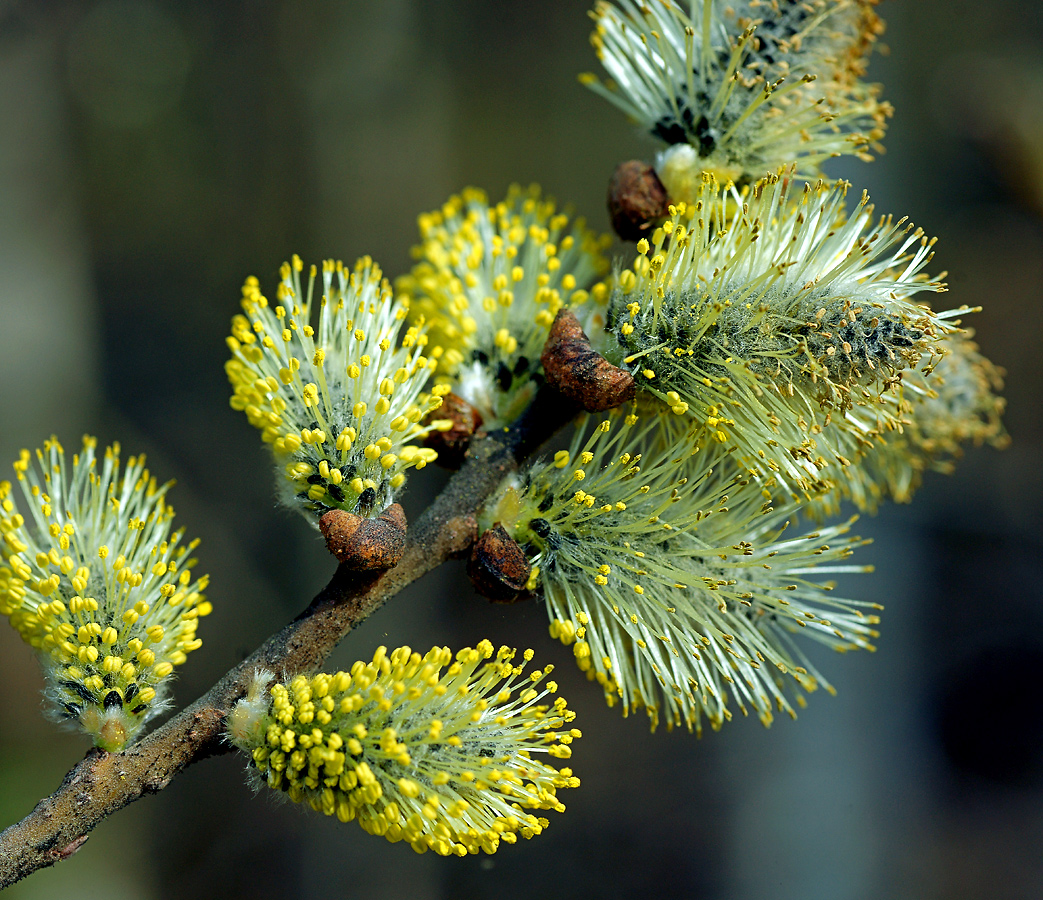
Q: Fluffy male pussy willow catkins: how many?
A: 8